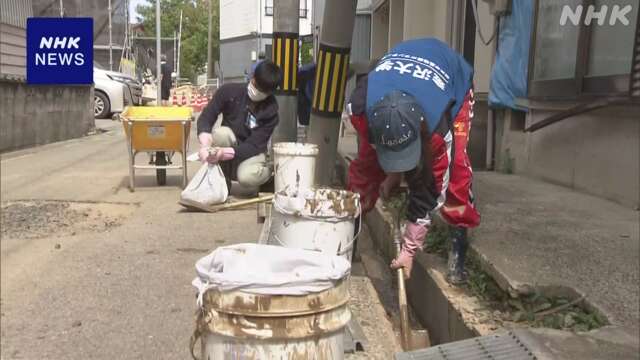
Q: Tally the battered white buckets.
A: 3